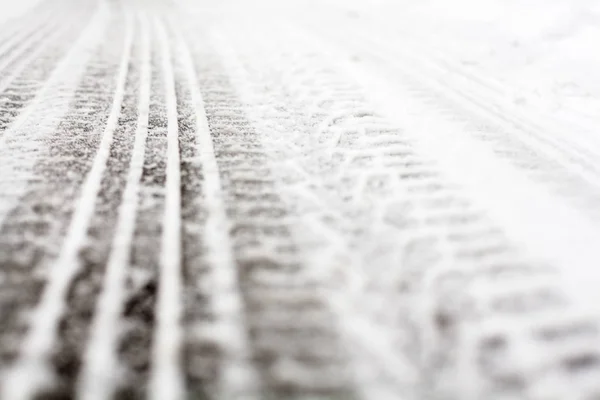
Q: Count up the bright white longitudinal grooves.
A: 4